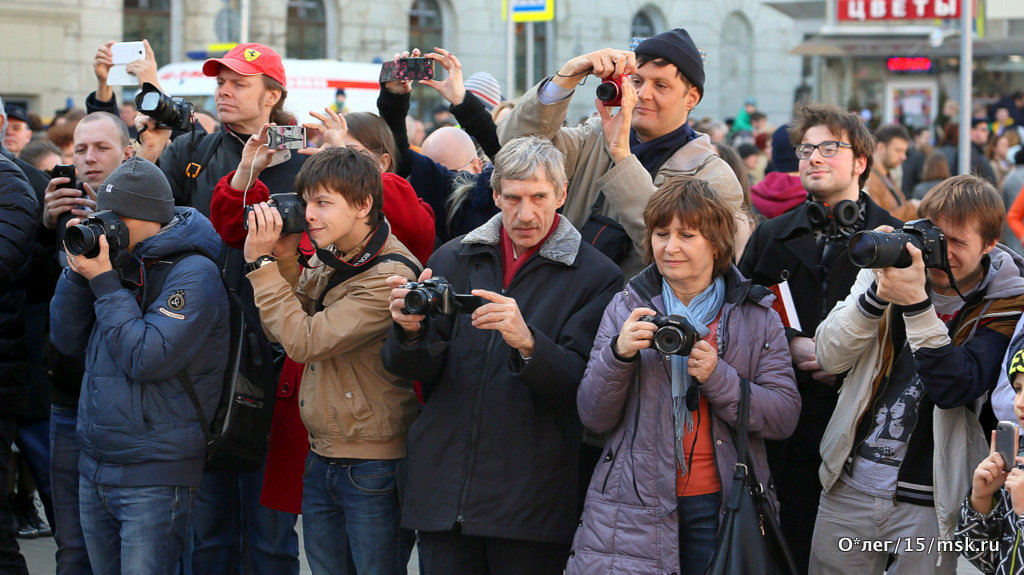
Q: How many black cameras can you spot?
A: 6